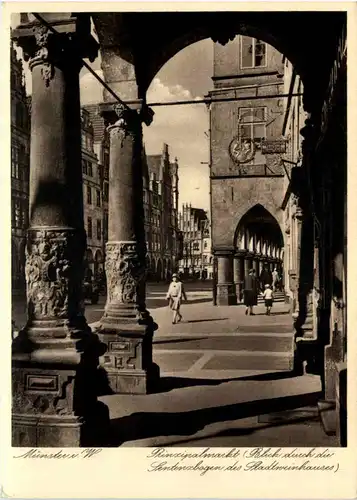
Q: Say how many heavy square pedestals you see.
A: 2